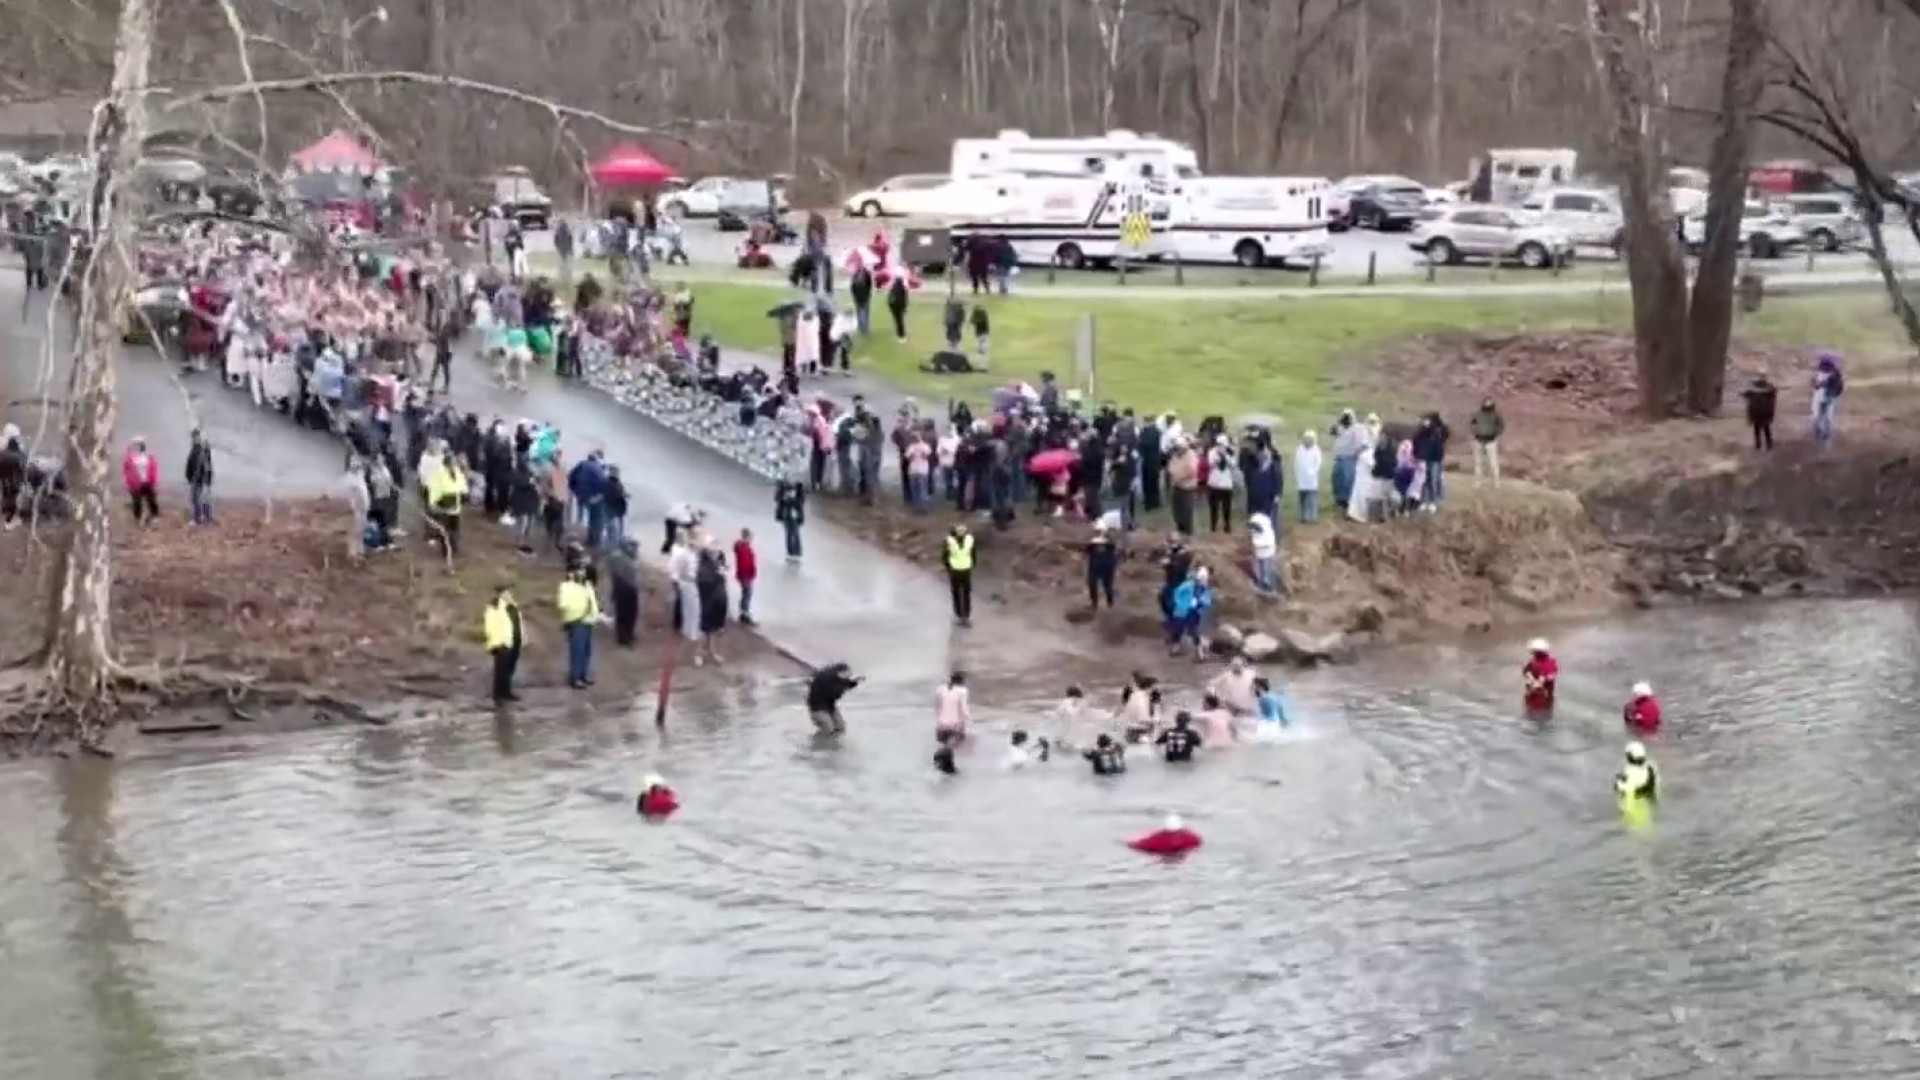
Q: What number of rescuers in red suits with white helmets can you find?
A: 4